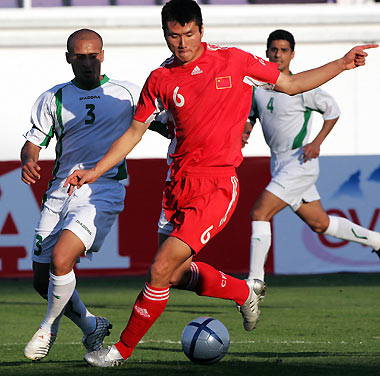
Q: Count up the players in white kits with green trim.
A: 2